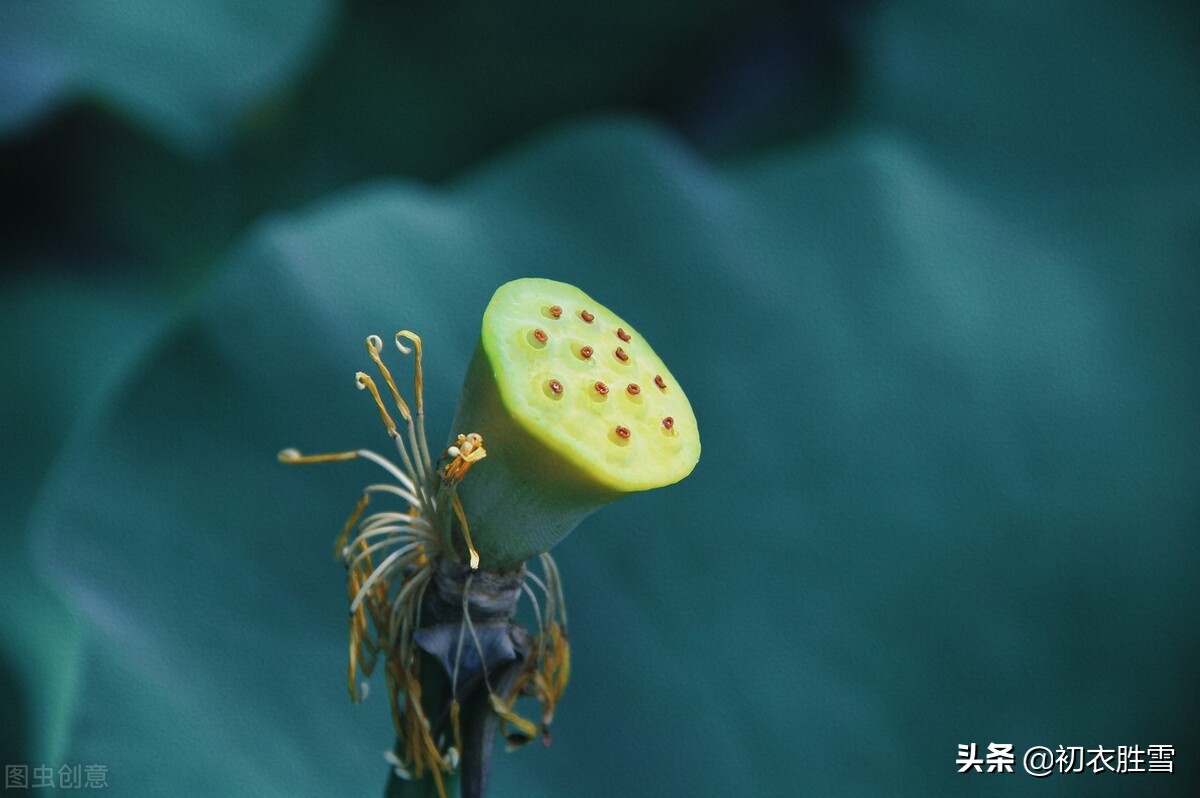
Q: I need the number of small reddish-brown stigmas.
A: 12